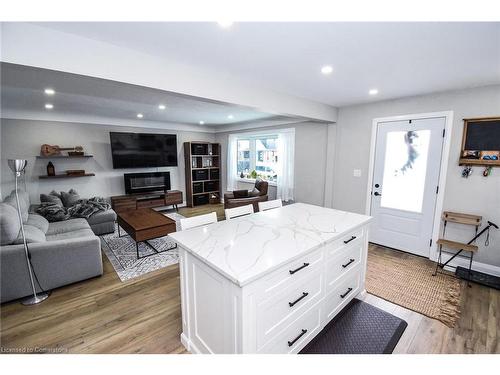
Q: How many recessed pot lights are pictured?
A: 9